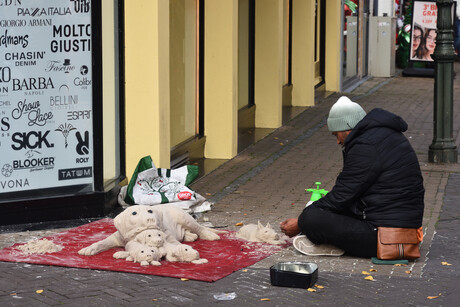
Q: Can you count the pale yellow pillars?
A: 5